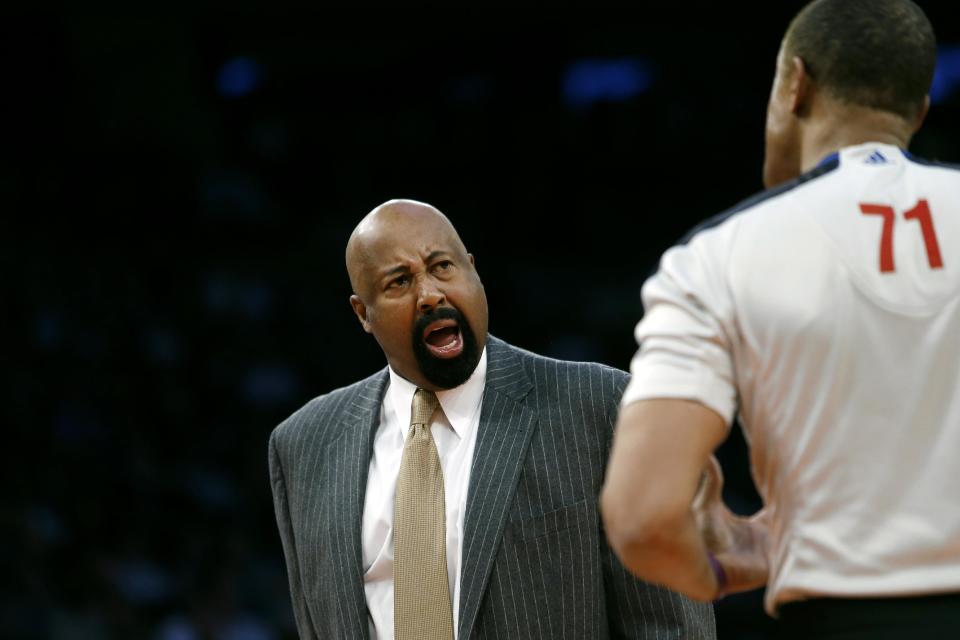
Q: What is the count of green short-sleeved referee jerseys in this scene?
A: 0